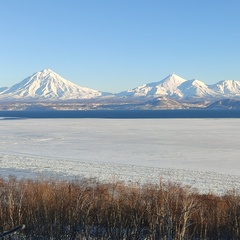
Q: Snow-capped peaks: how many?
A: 4